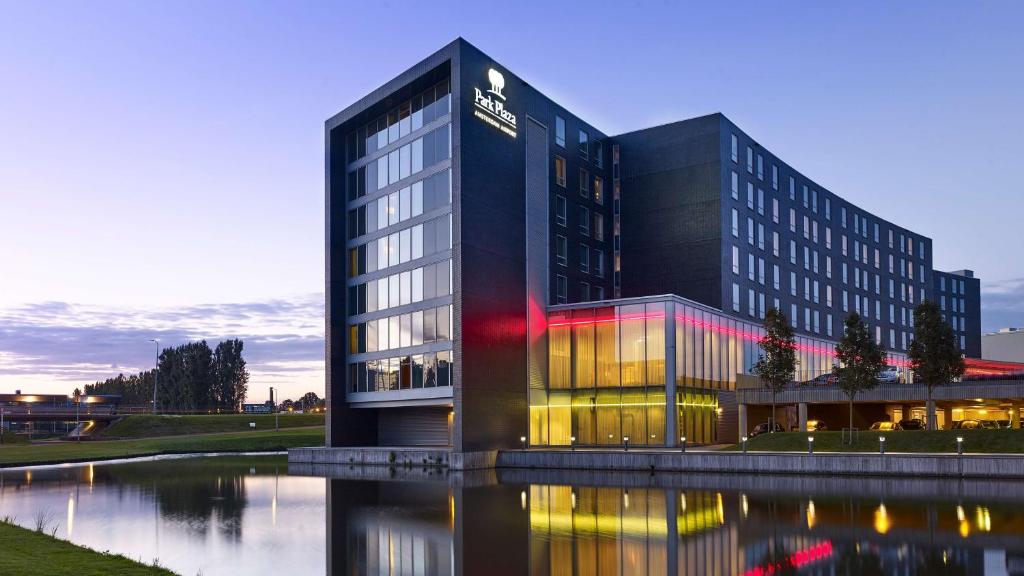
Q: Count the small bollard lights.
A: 8